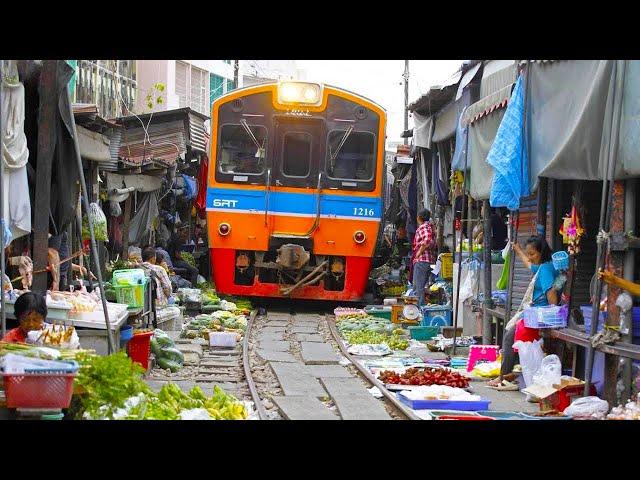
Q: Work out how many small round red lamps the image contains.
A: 2